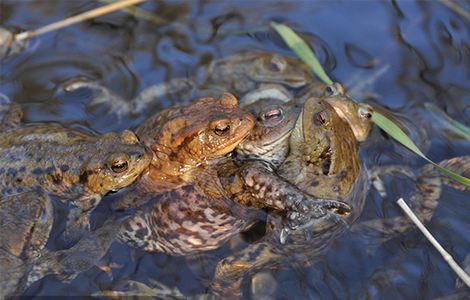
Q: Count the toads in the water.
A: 6